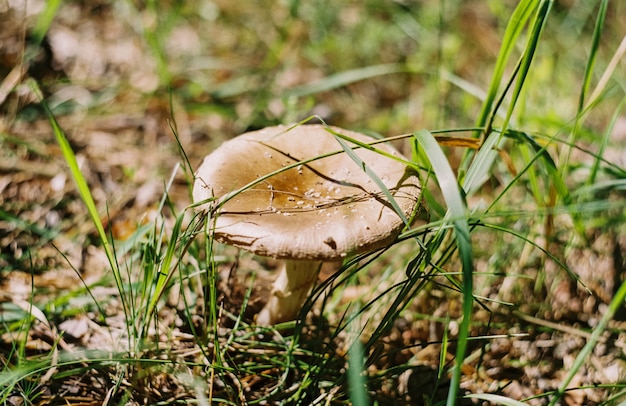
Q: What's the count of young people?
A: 0